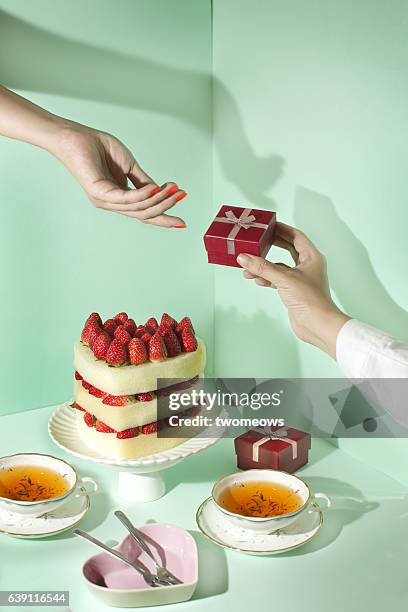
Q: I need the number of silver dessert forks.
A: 2